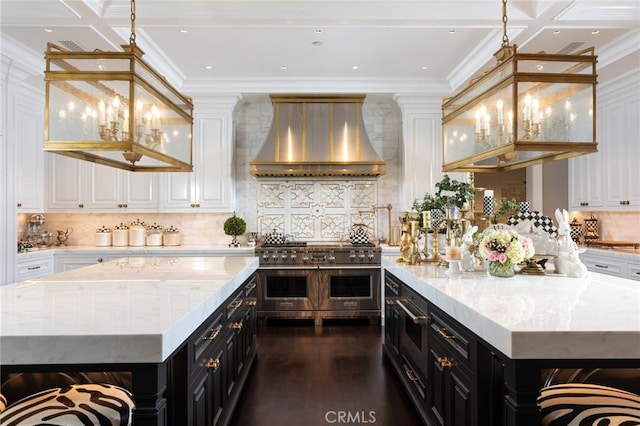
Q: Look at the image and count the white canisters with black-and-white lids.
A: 5